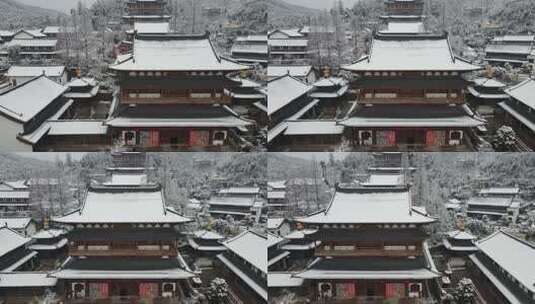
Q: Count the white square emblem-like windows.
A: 8